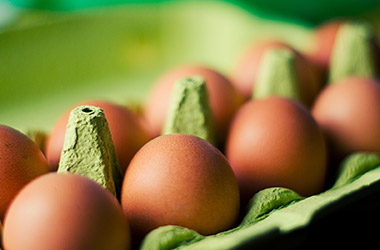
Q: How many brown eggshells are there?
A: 9